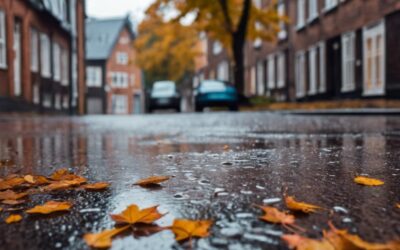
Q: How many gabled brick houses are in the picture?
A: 1